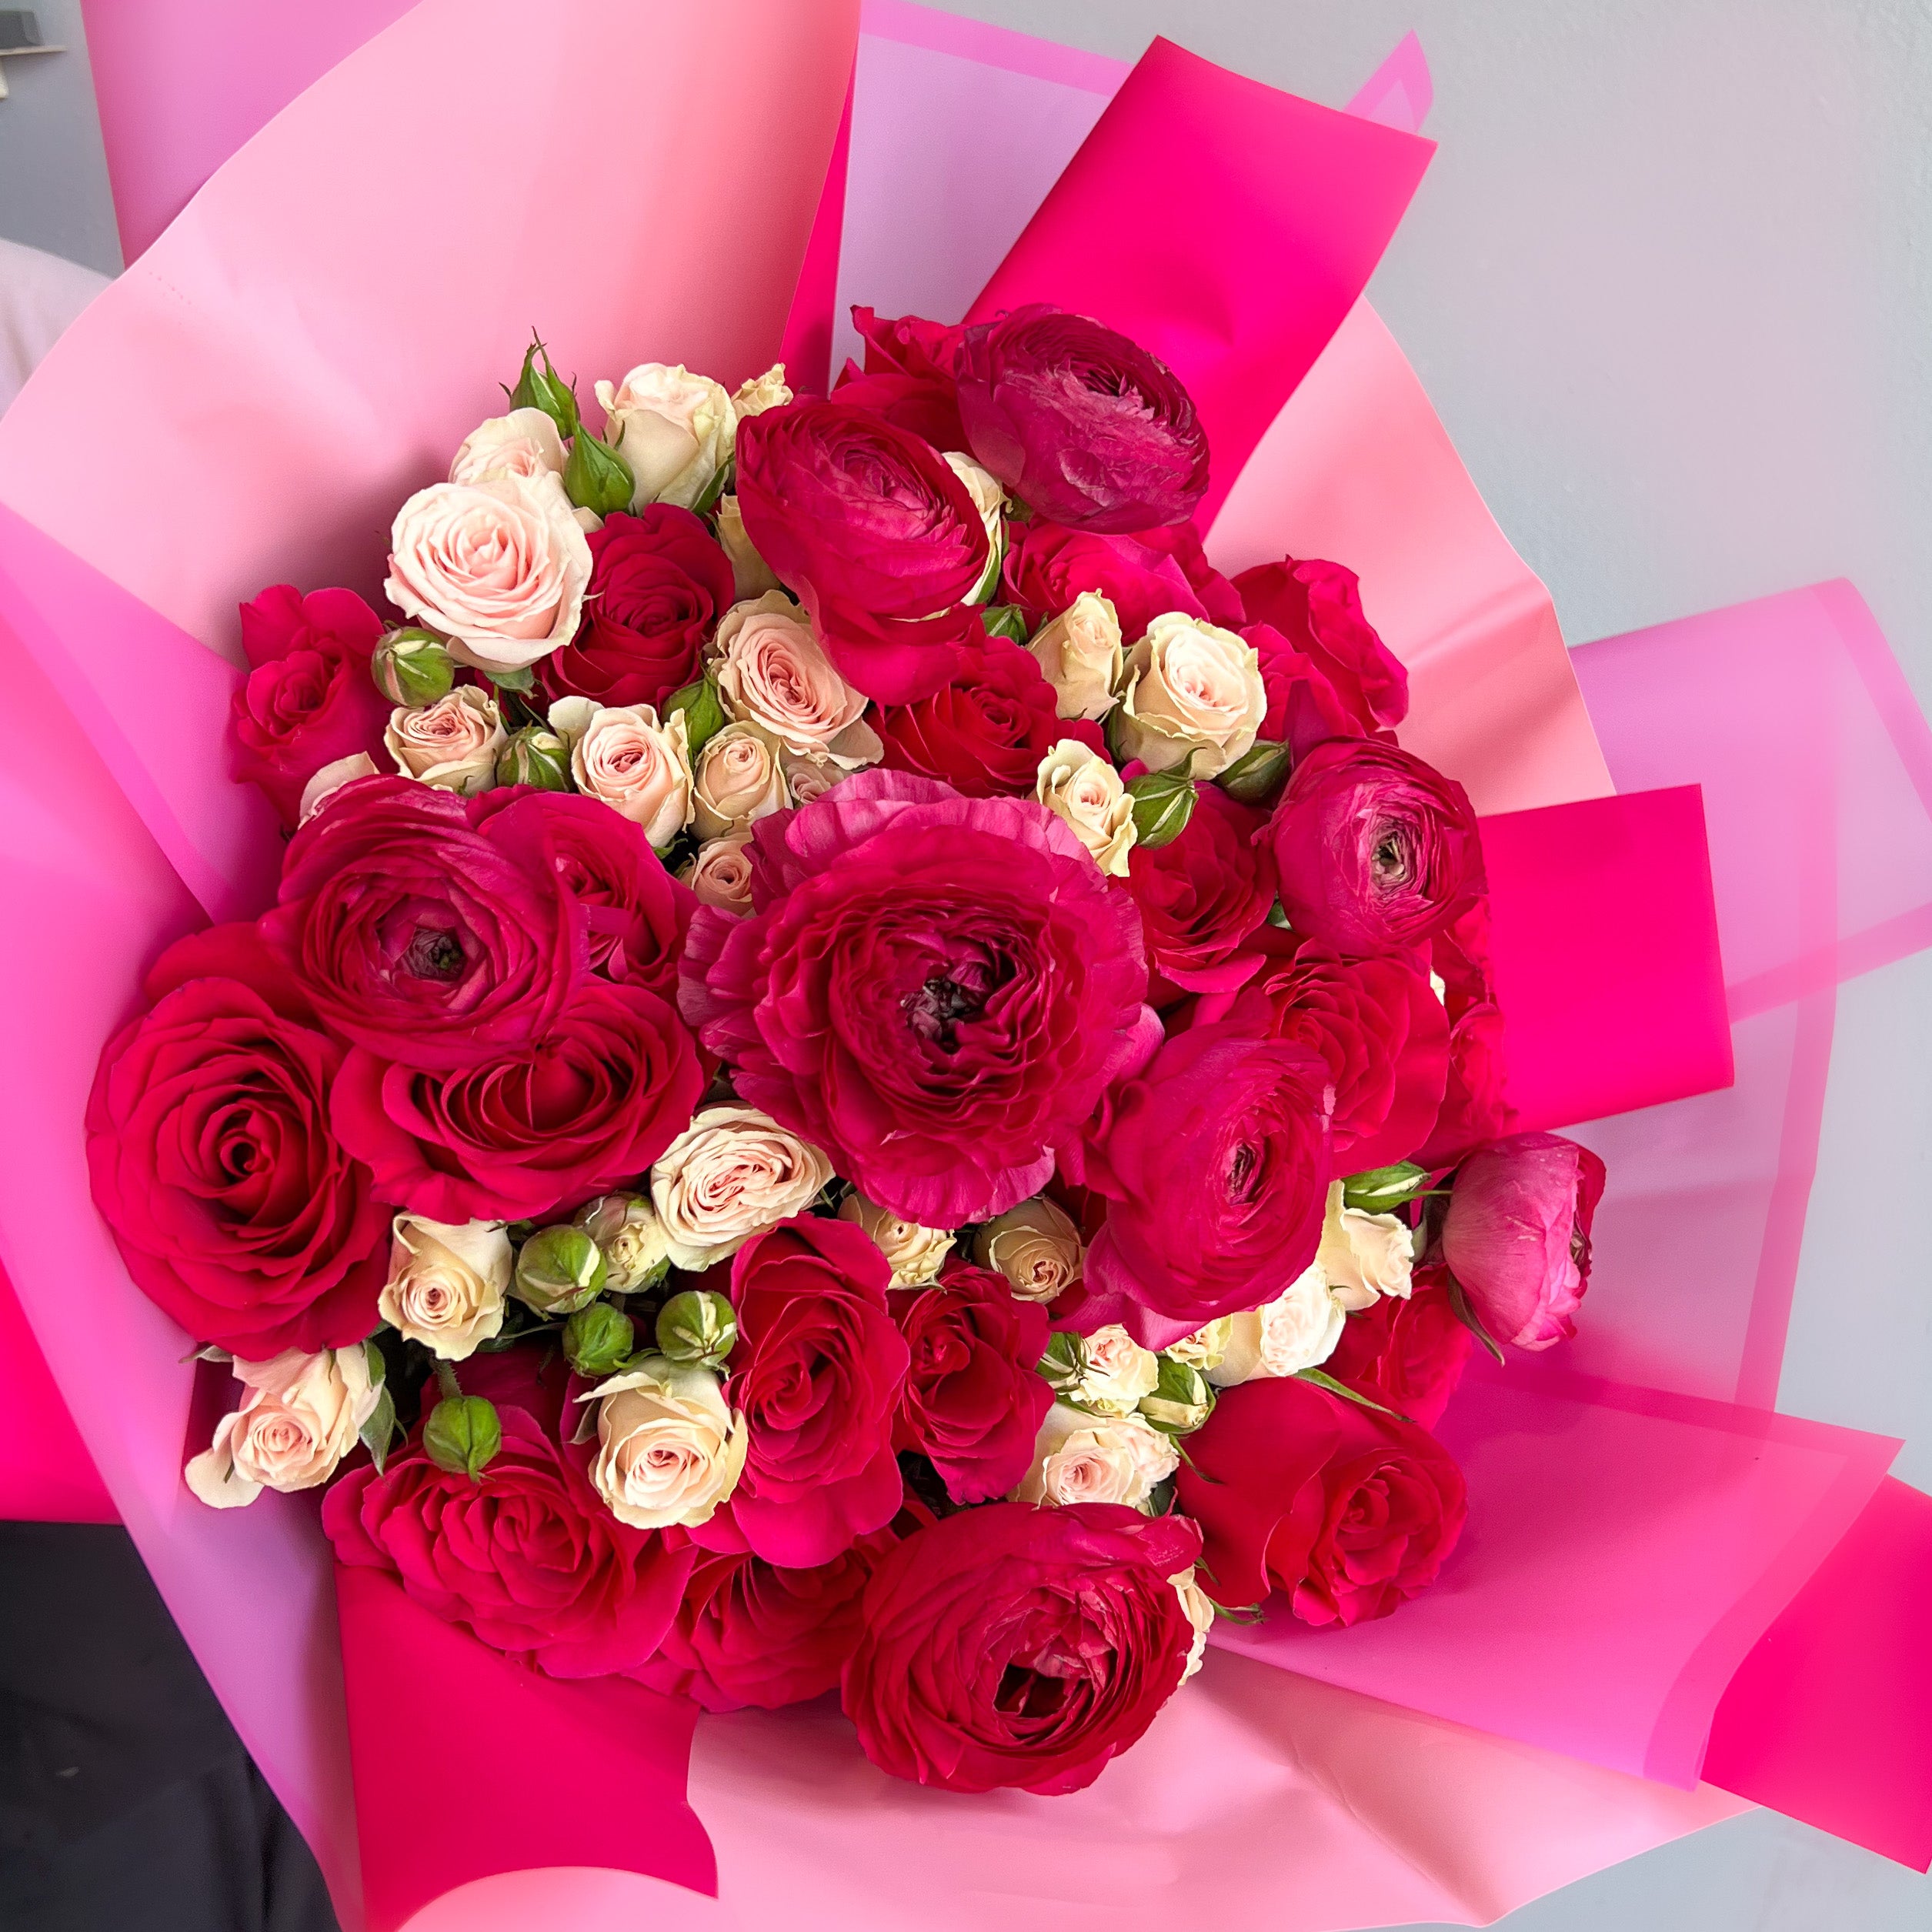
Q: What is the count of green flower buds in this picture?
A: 15